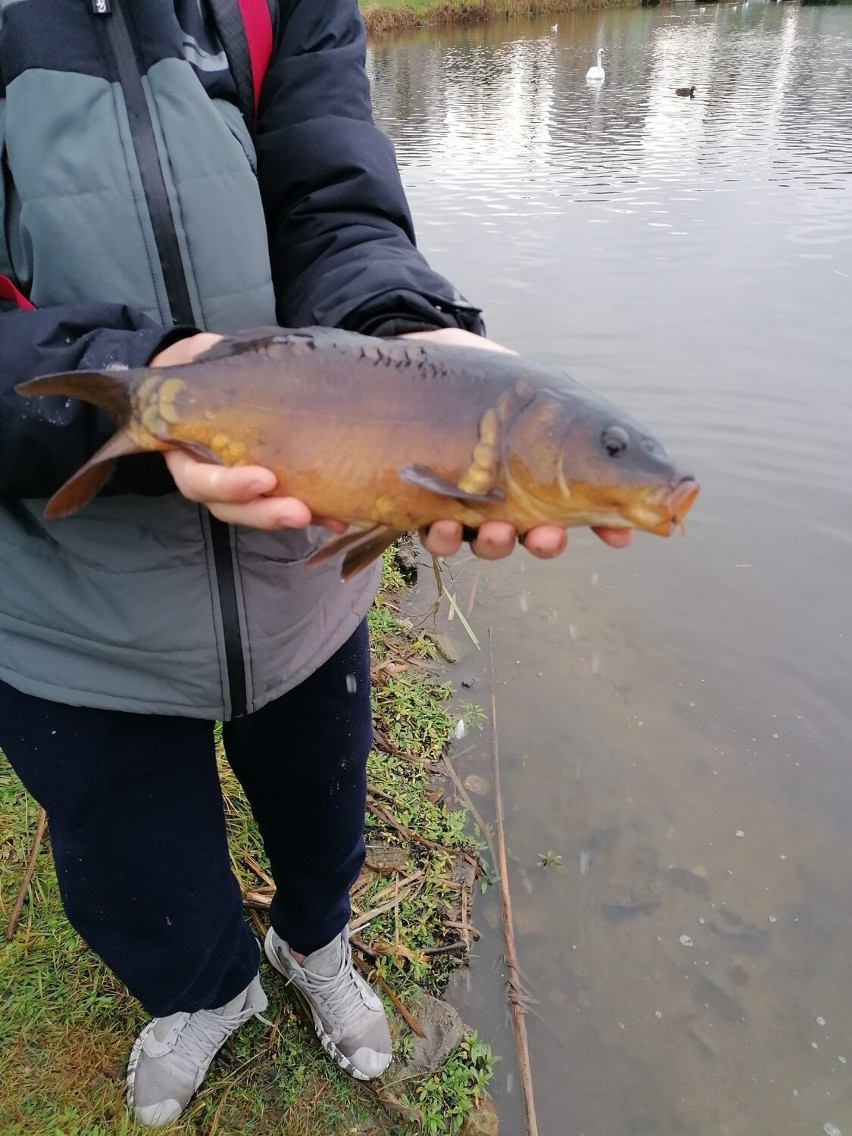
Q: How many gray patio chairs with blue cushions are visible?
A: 0